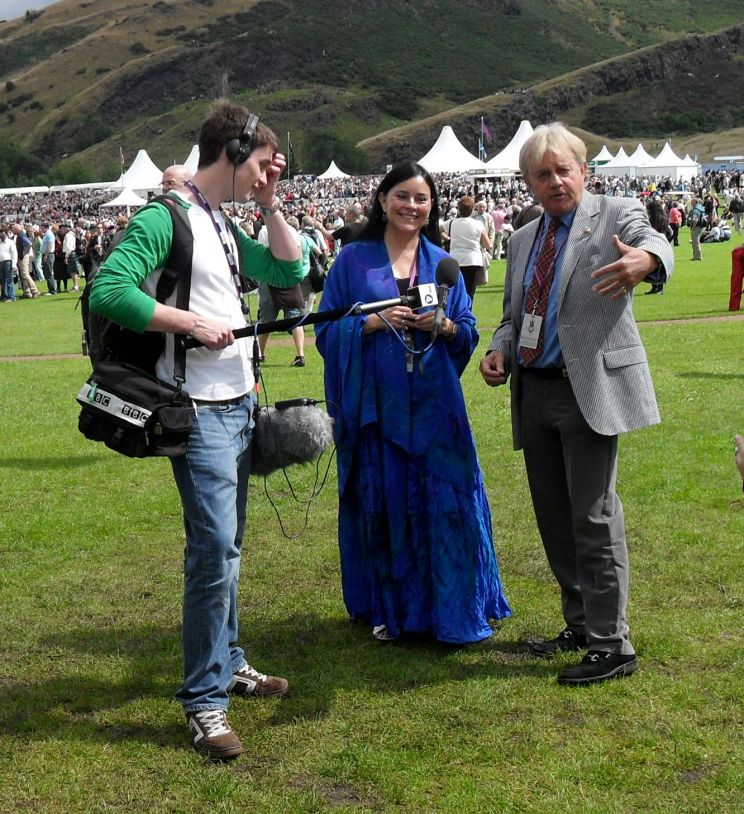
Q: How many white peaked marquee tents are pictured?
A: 11